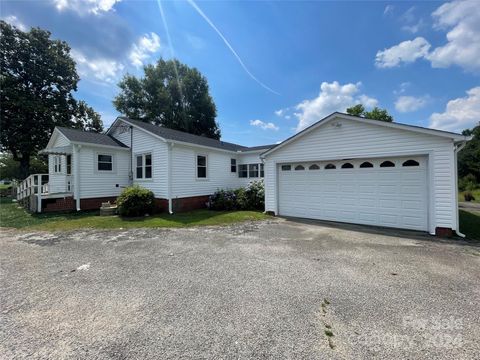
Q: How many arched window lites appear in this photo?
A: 7